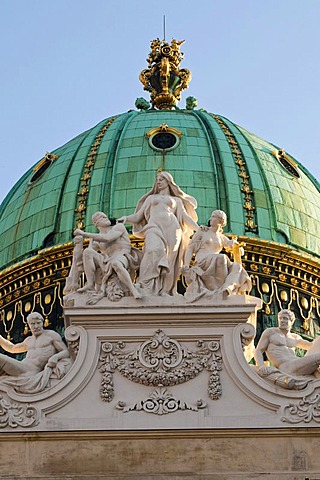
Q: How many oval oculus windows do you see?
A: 3